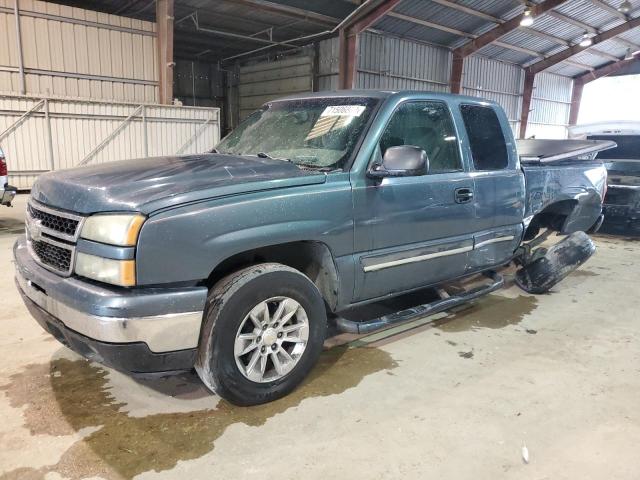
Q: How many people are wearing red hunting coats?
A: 0